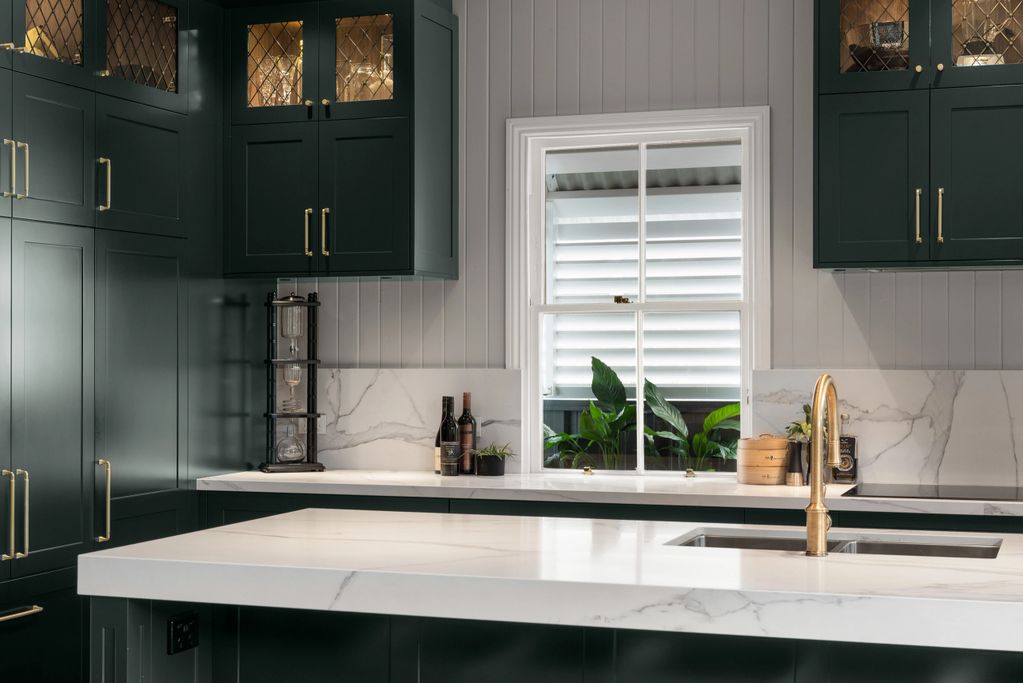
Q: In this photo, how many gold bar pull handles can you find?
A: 11